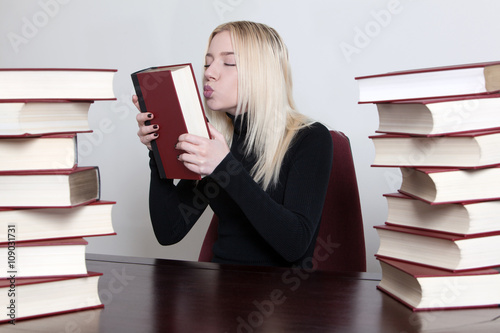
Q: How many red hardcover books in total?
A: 15